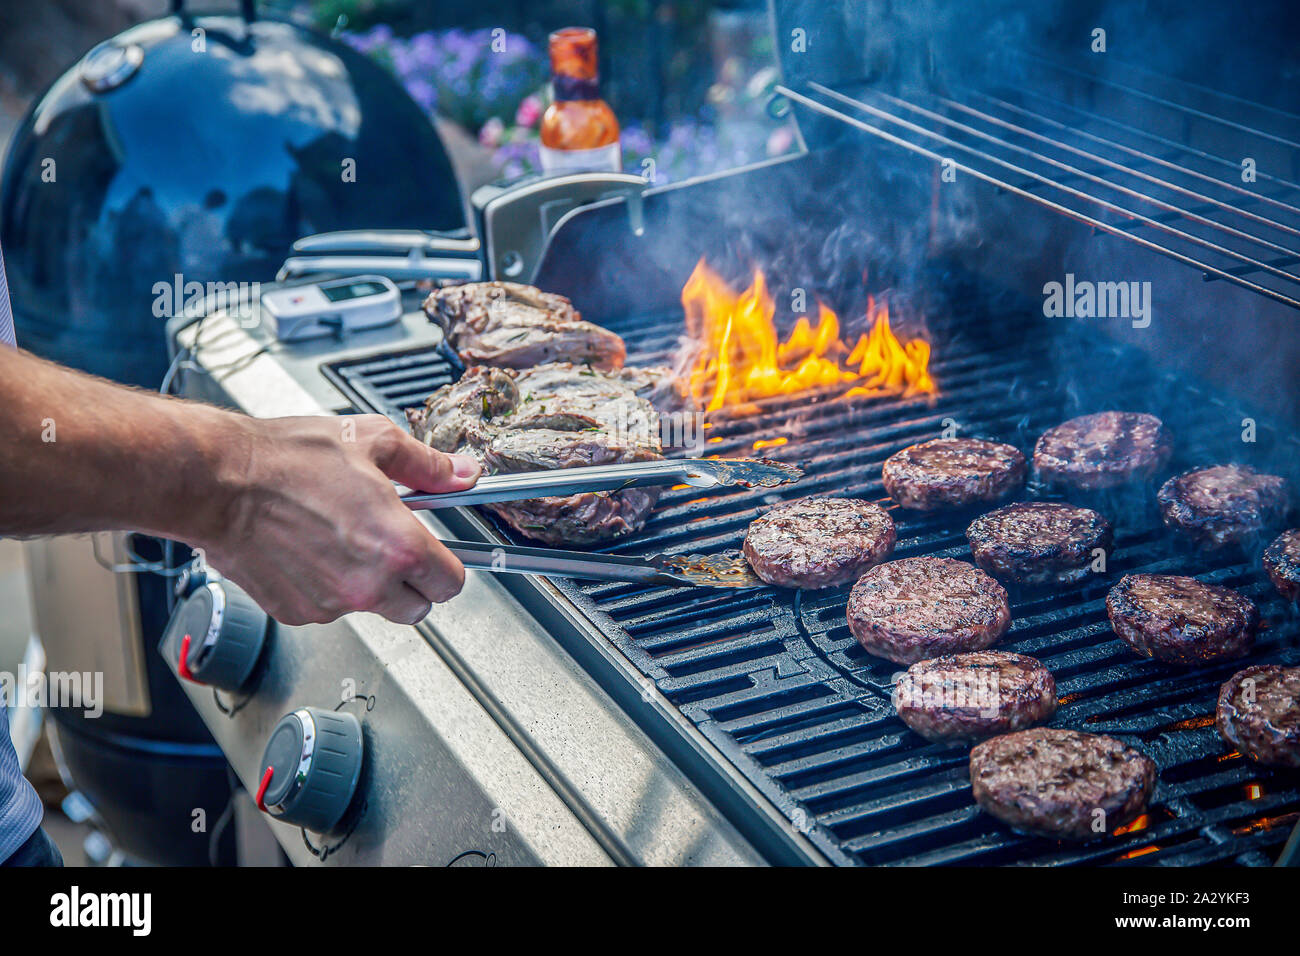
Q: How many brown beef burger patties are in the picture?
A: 11